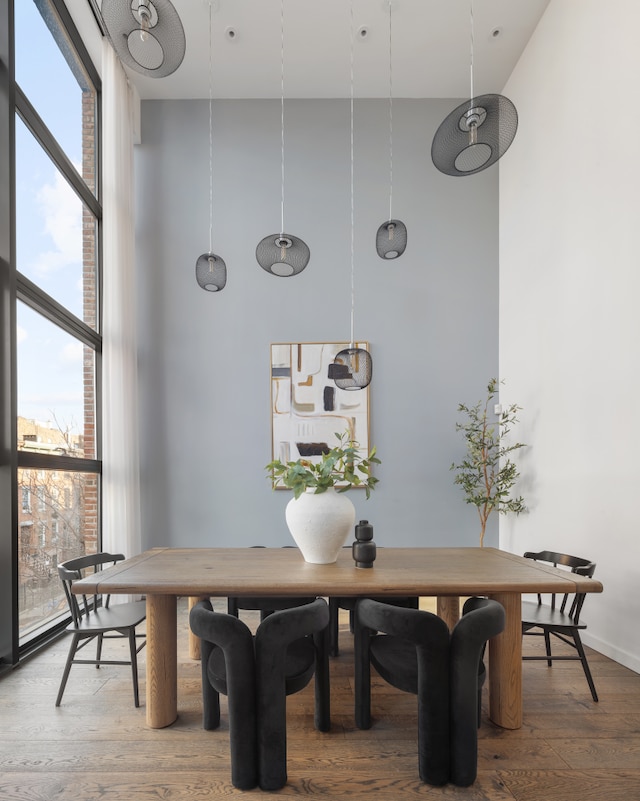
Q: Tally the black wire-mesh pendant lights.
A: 6